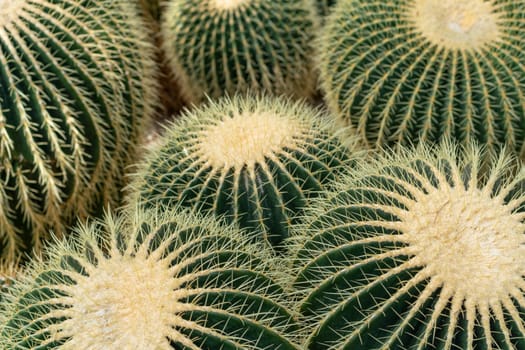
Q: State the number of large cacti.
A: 6